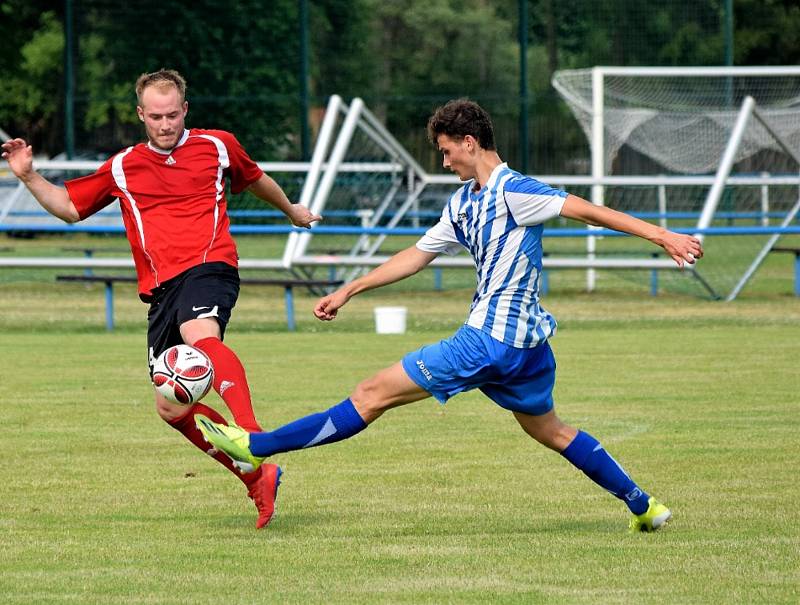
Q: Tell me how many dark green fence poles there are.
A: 4